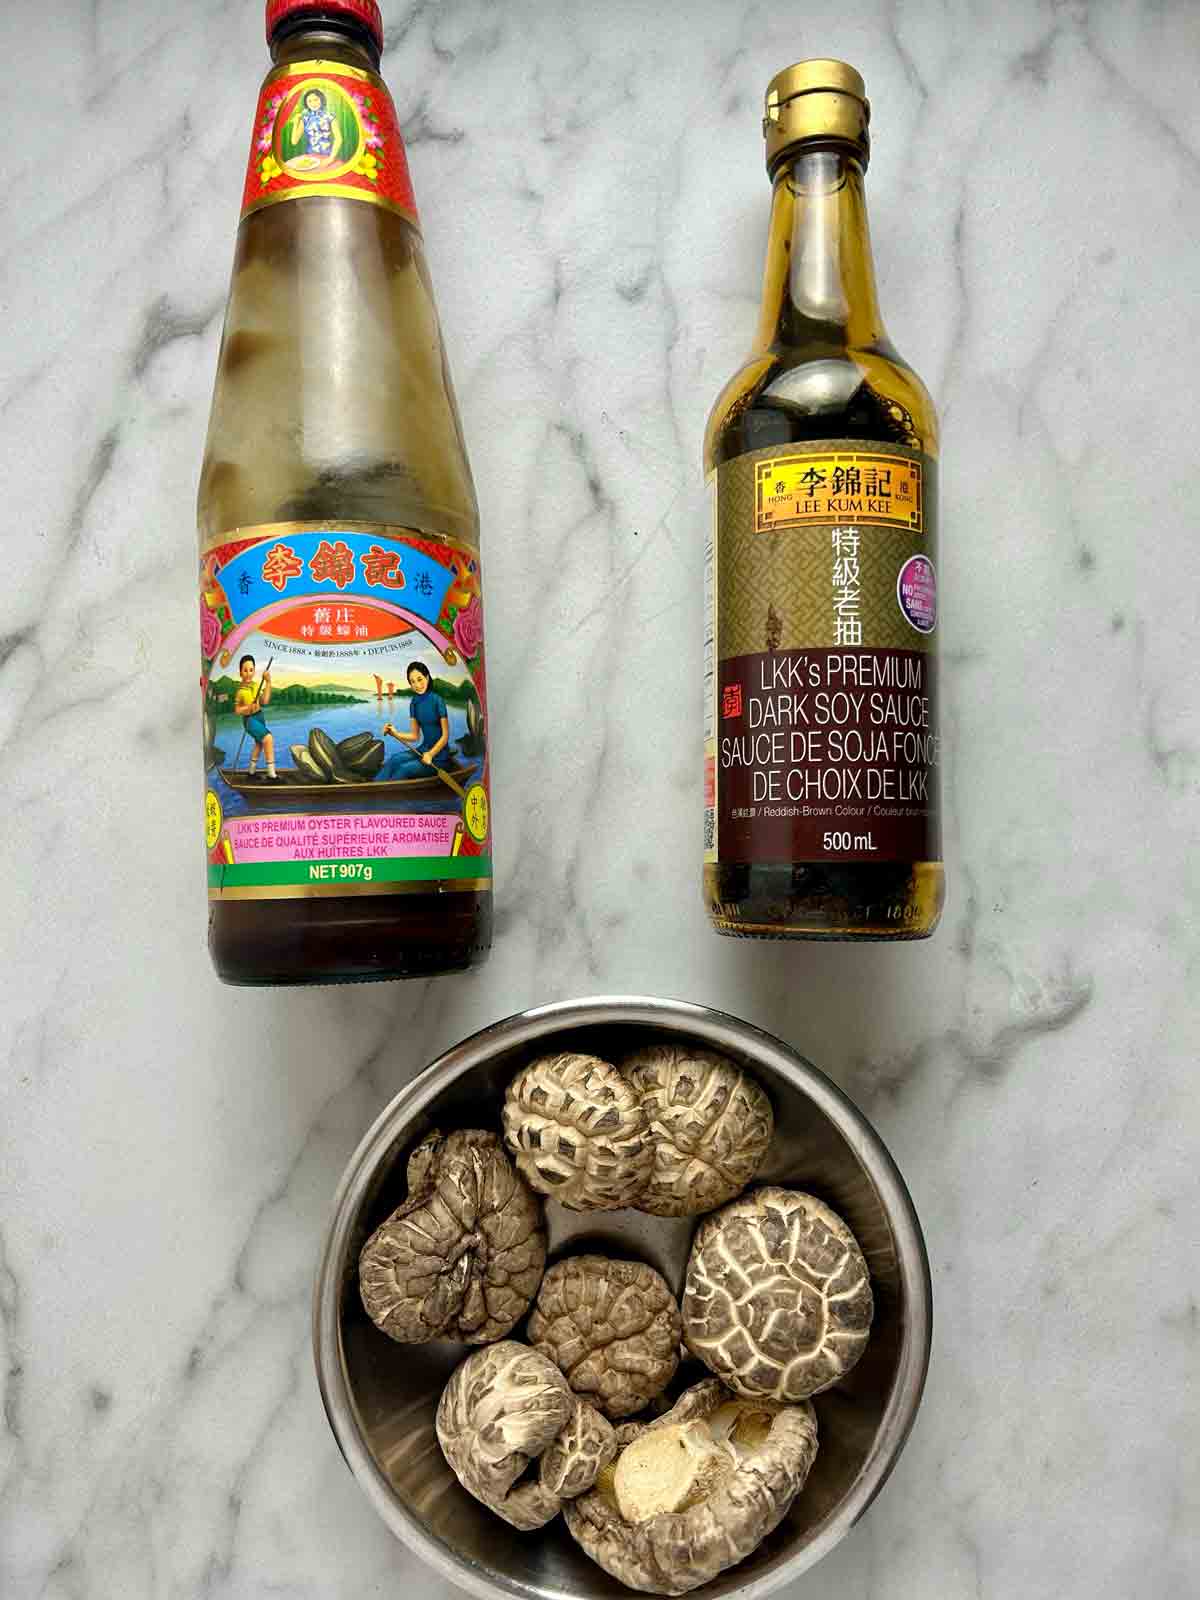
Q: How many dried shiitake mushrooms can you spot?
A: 7